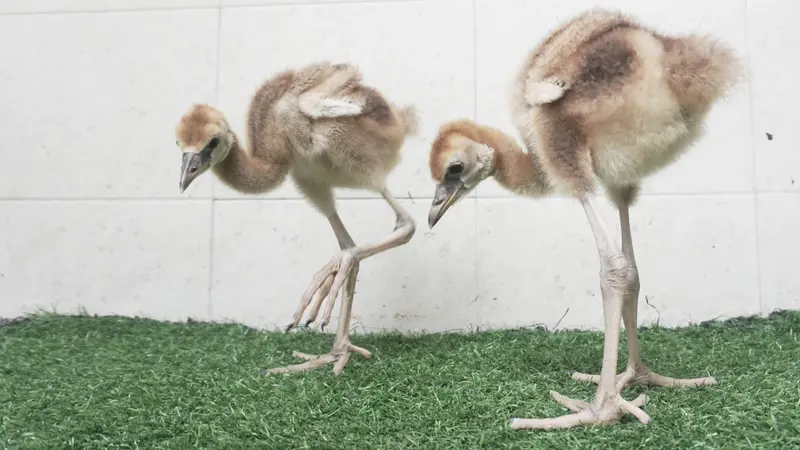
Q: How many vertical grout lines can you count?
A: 3